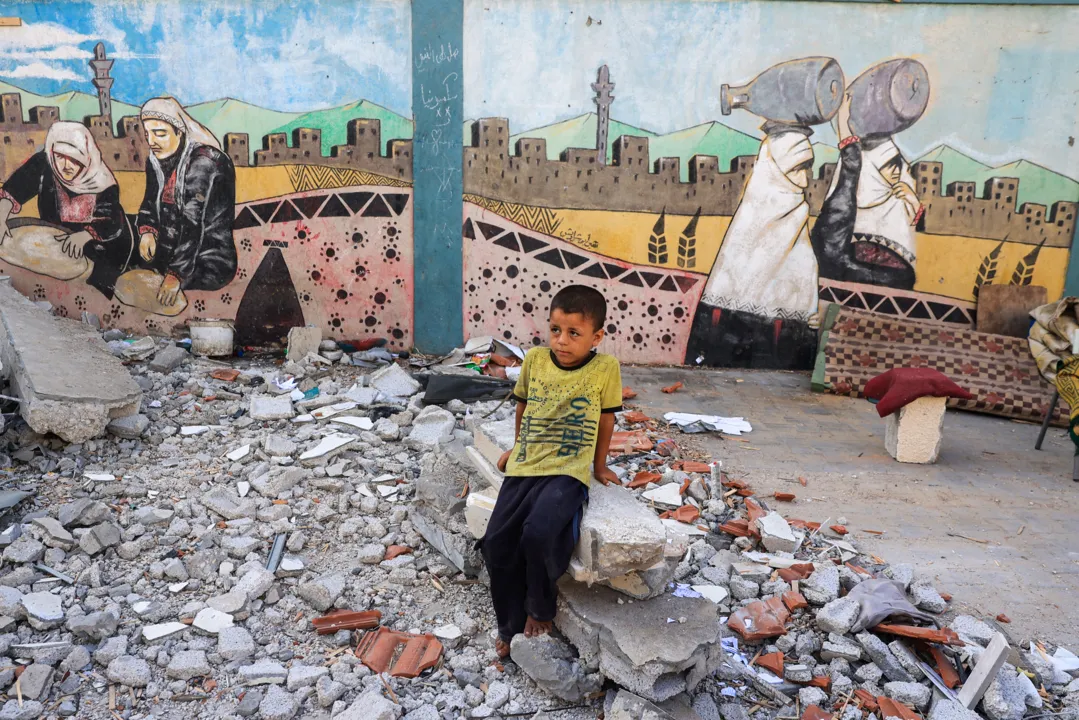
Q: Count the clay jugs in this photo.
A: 2